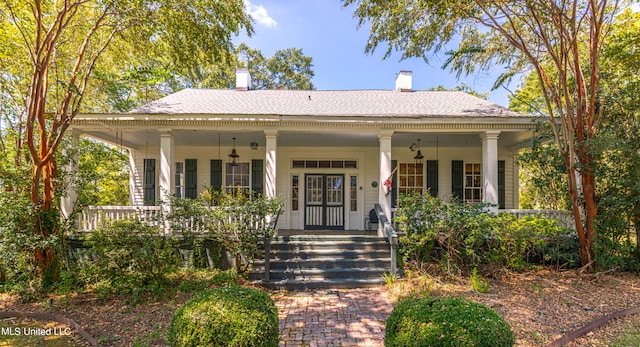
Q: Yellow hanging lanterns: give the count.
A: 0